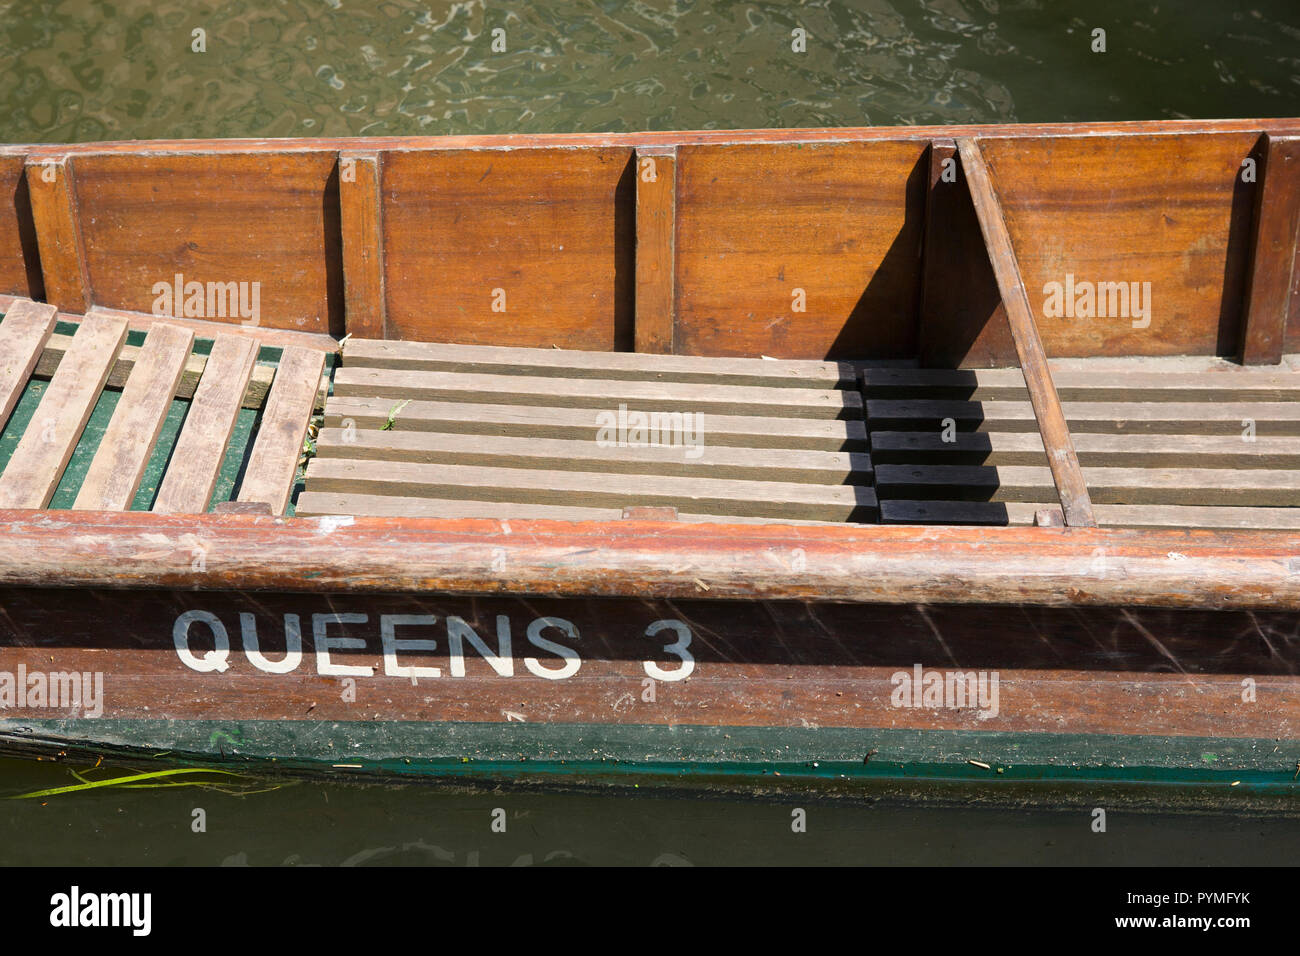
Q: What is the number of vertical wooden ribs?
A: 5